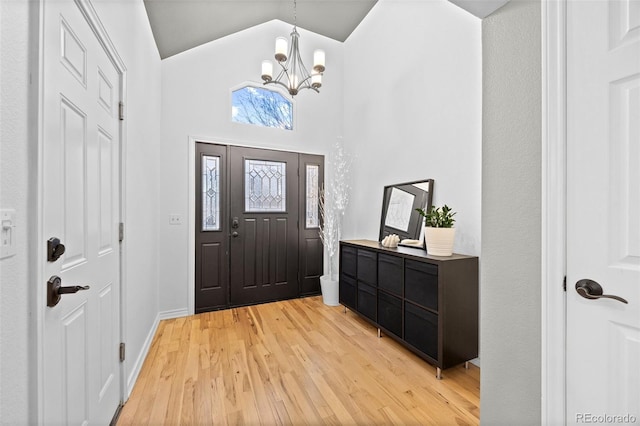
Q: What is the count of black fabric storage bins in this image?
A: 8